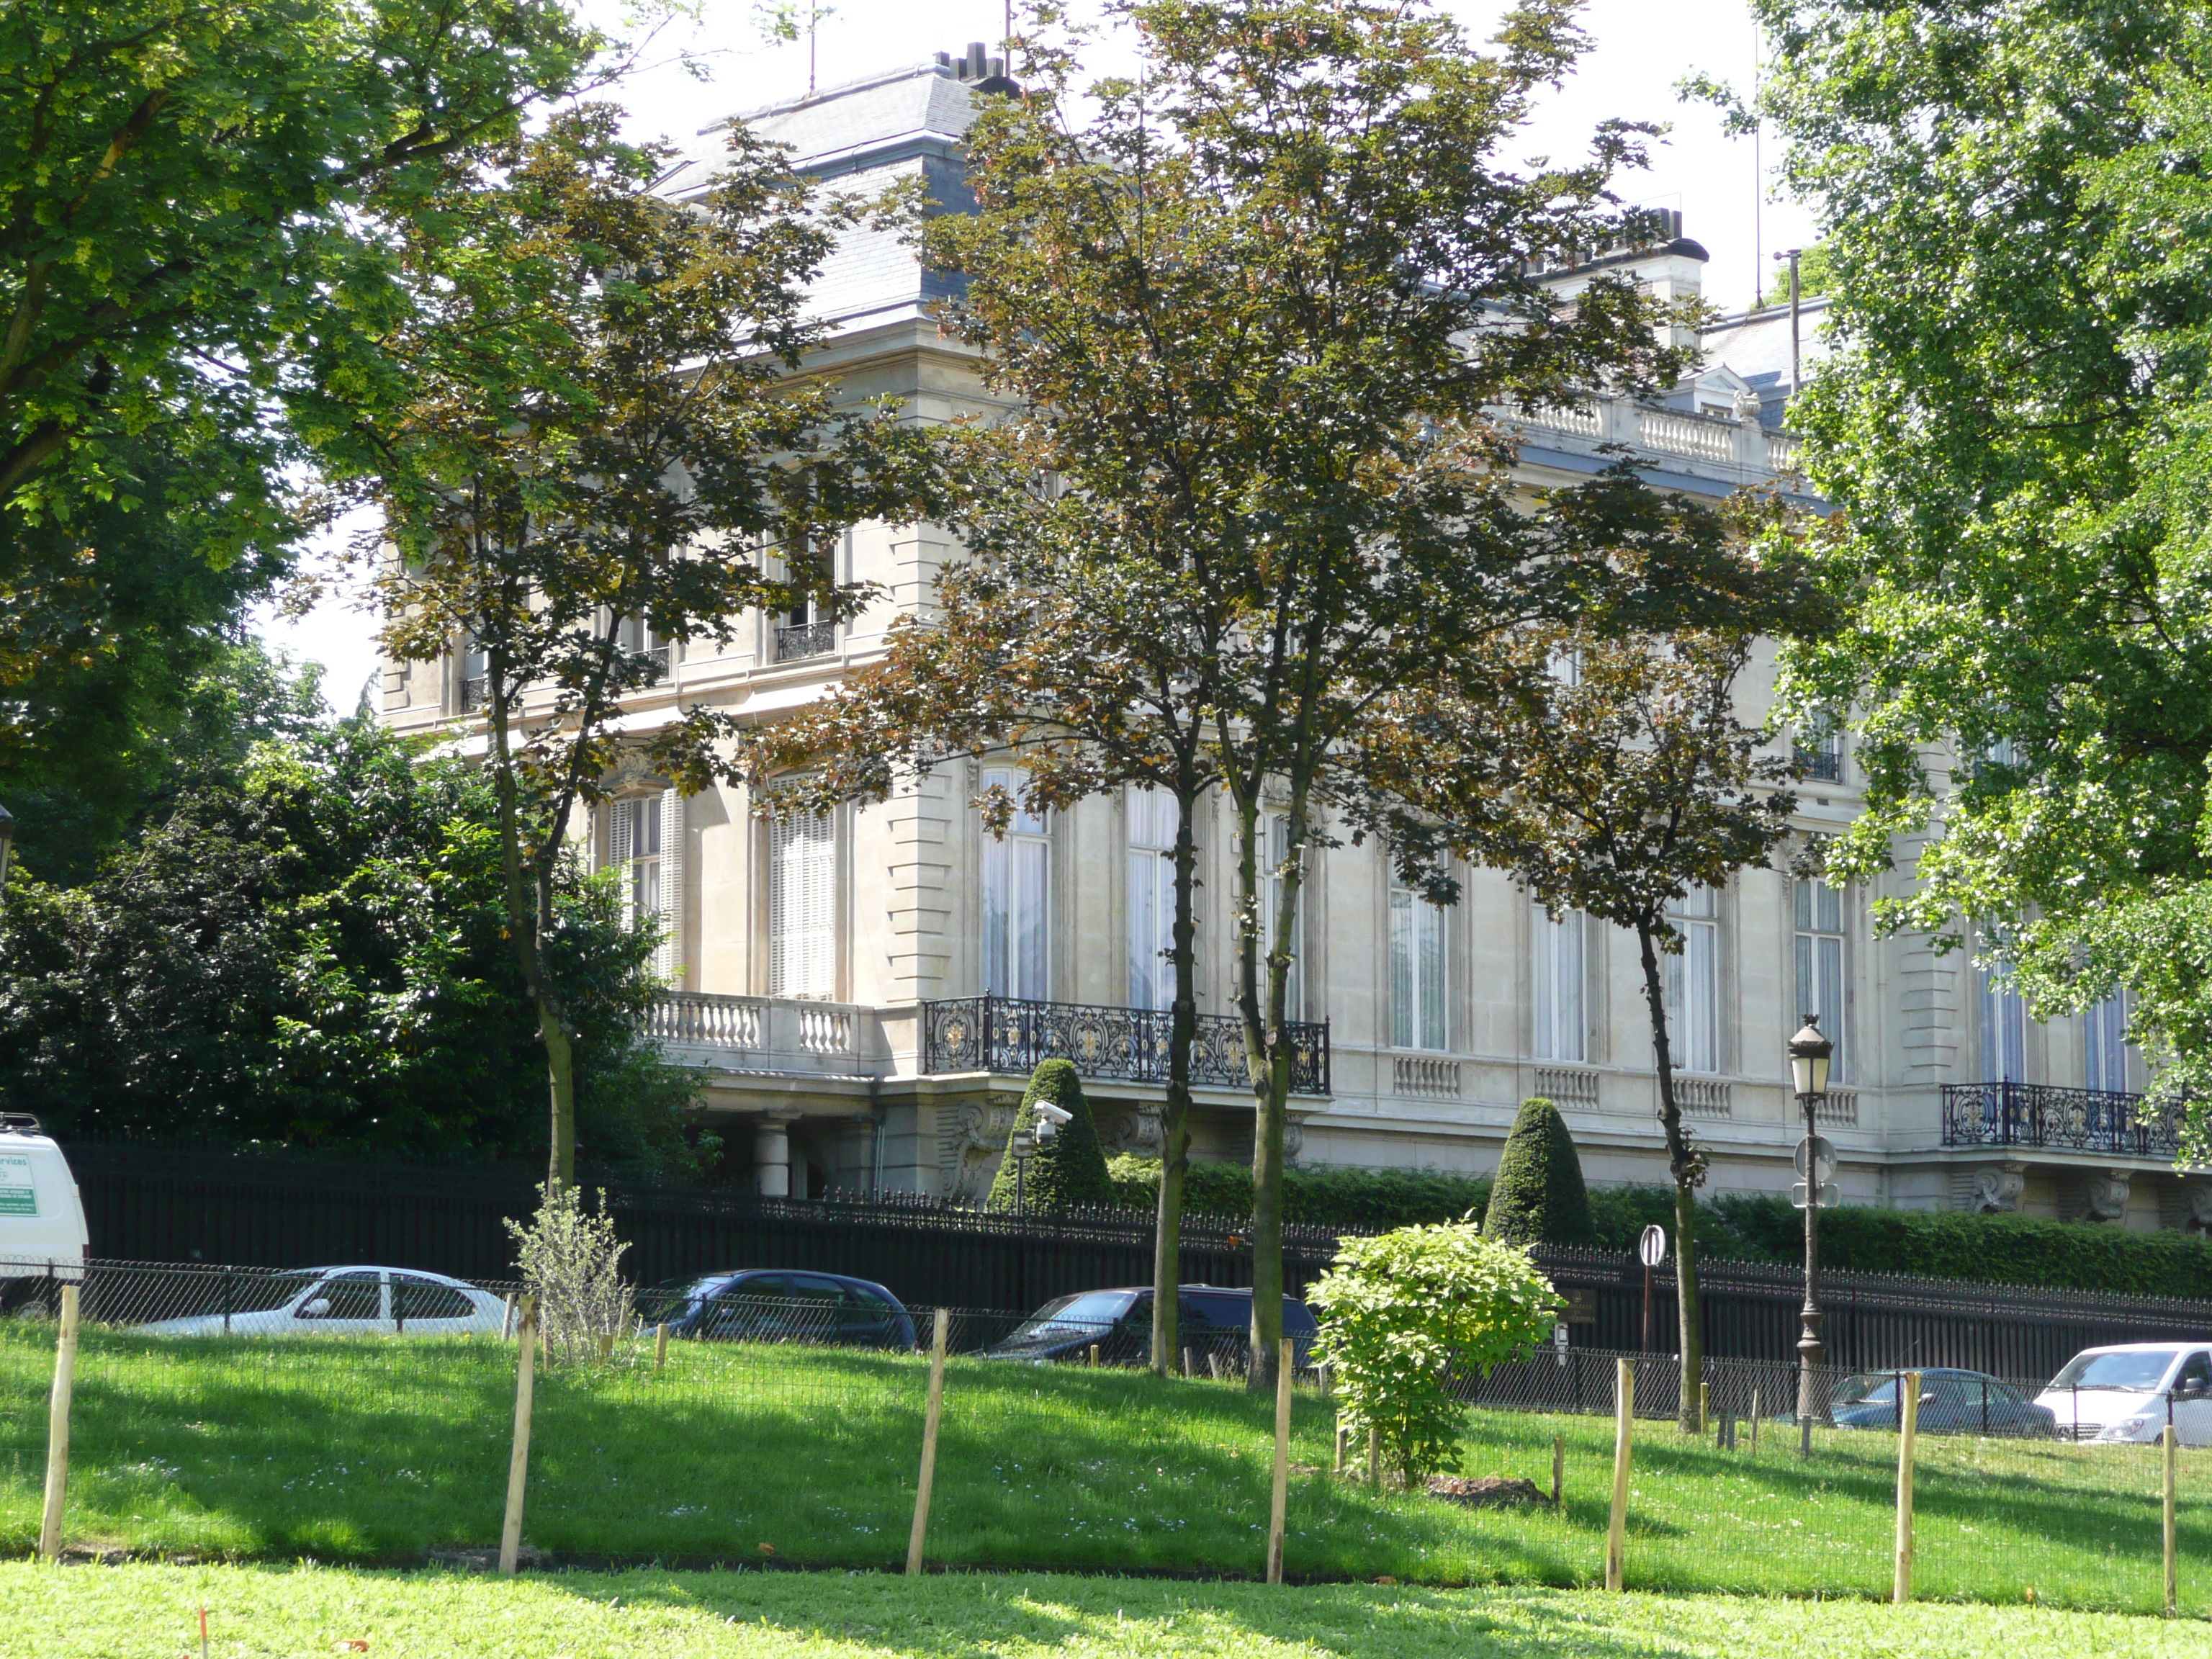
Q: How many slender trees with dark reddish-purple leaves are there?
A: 4